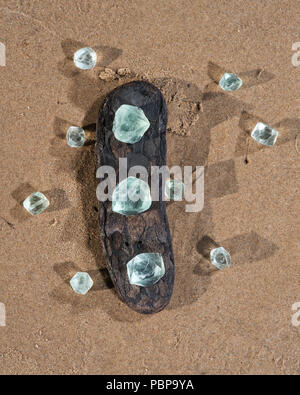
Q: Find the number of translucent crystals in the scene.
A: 11